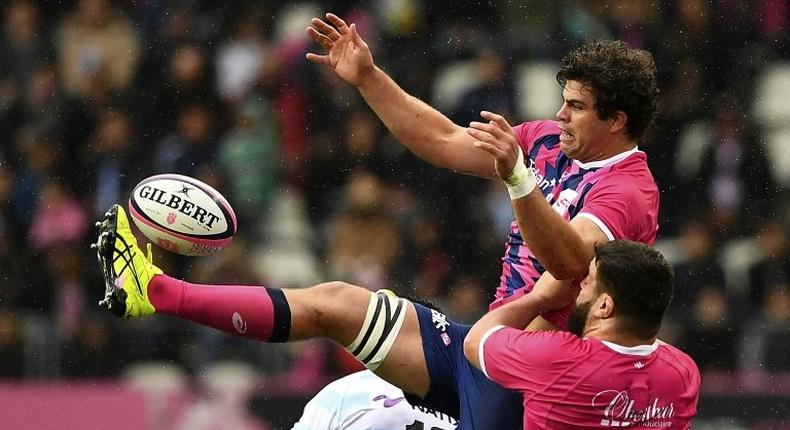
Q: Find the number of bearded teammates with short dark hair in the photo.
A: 1